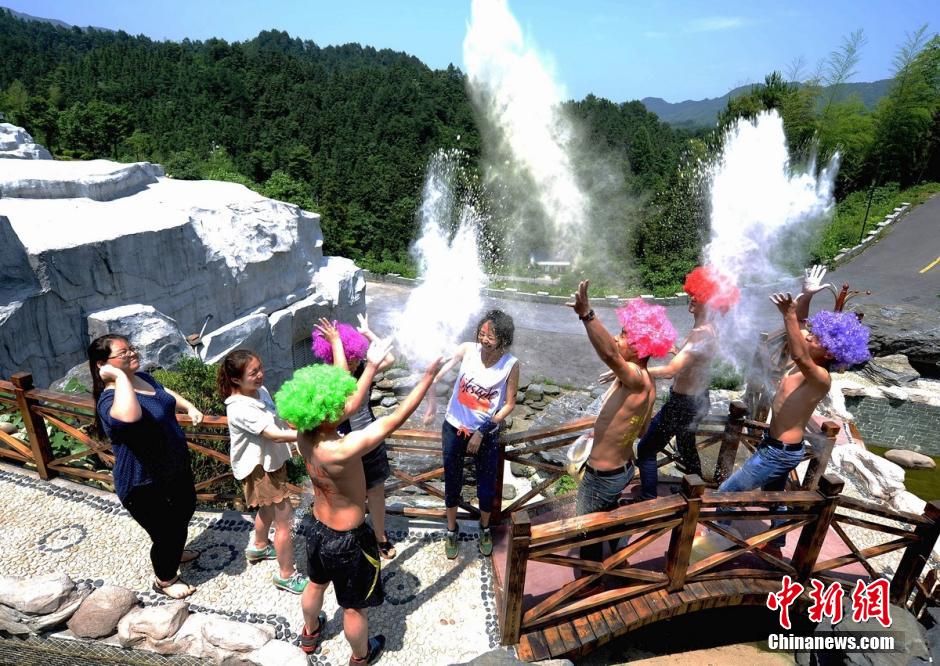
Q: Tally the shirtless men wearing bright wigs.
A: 4